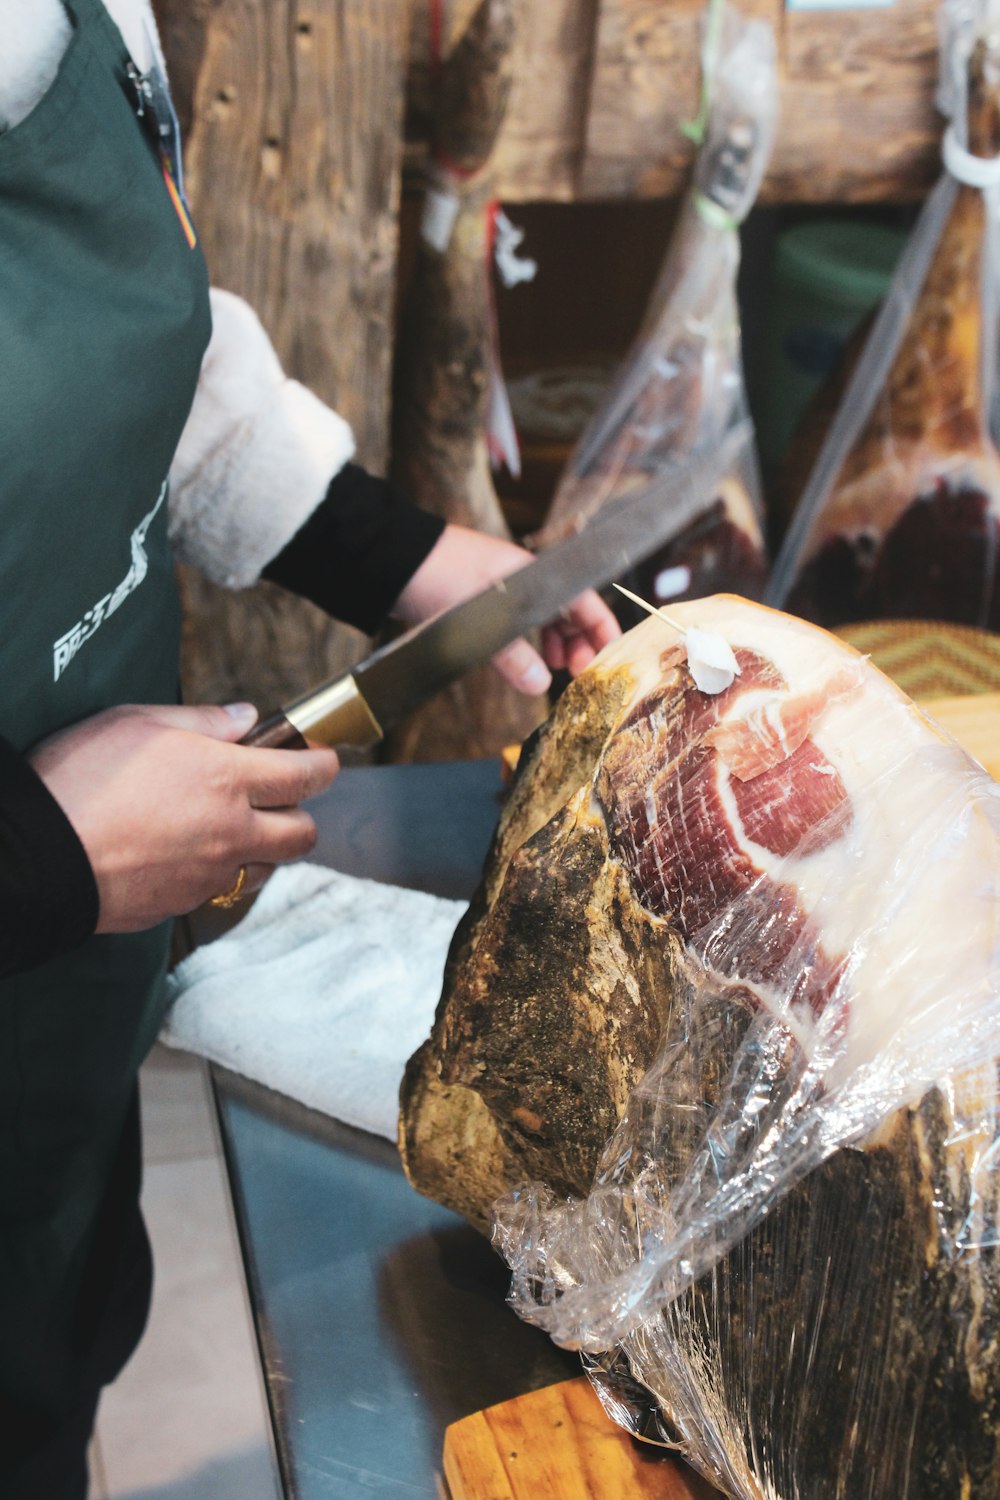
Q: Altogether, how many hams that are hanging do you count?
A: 3